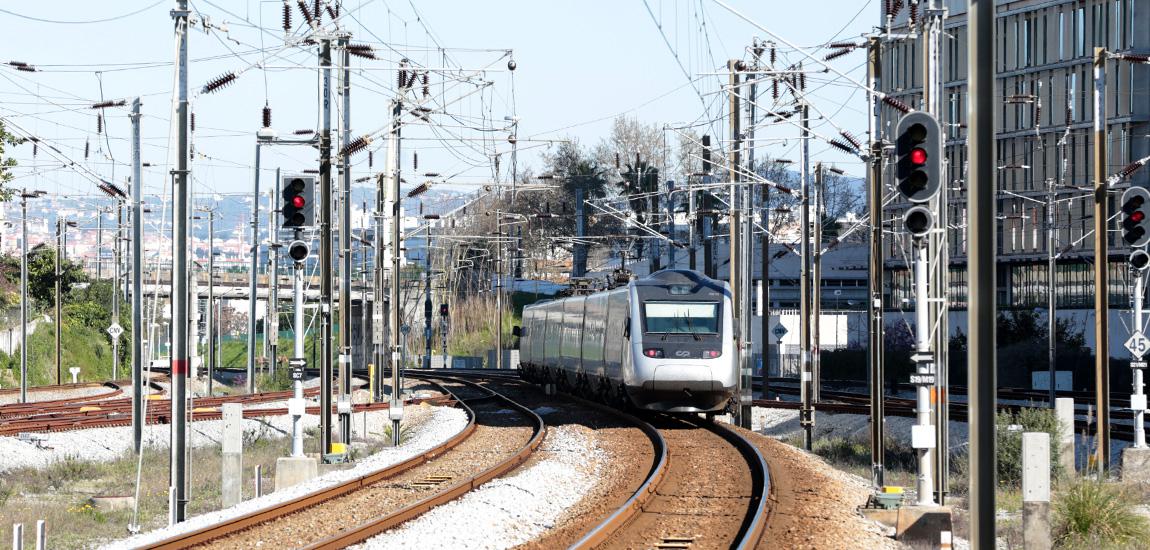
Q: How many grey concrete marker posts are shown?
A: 3